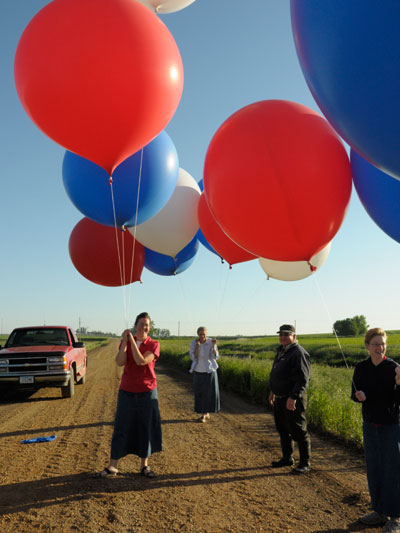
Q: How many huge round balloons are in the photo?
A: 12